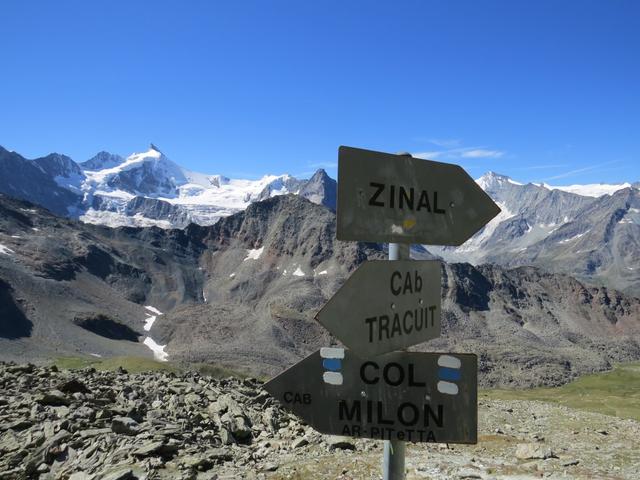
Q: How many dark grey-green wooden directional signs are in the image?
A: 3